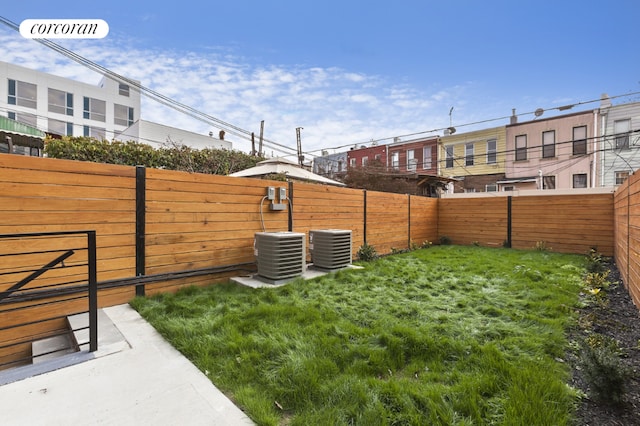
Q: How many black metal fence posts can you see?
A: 5